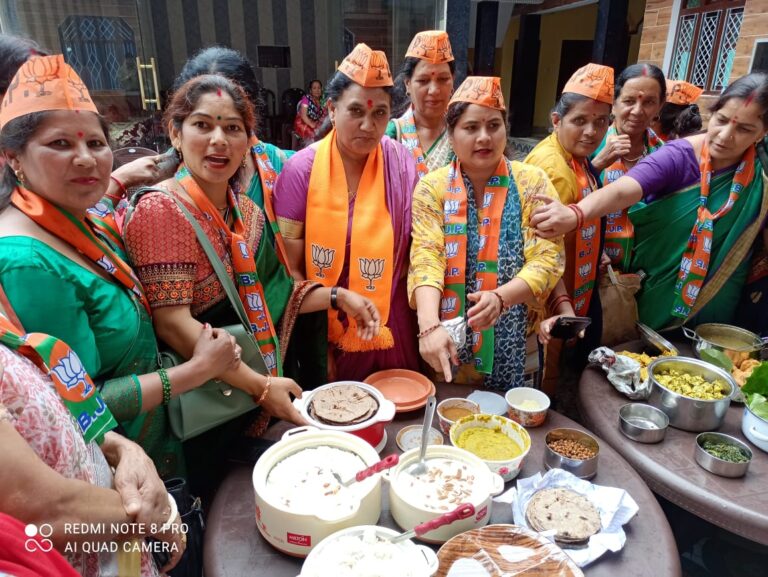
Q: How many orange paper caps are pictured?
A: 6